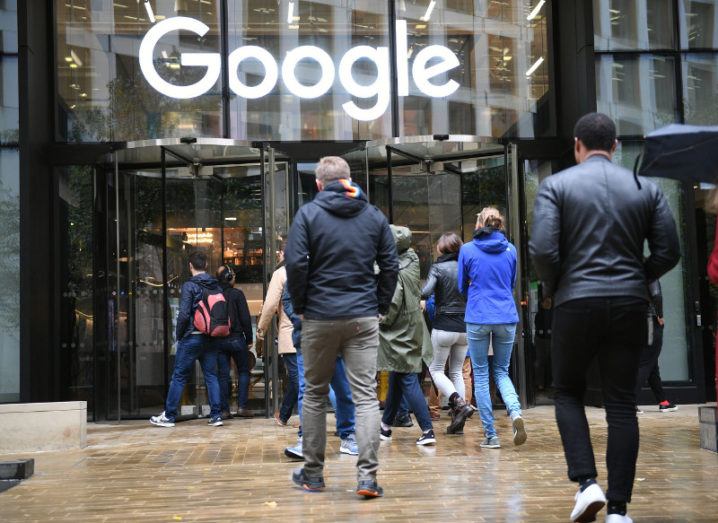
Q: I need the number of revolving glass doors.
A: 2